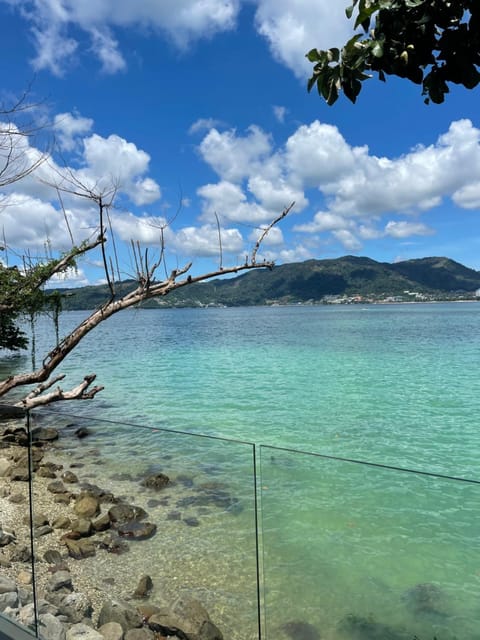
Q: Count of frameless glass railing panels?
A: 3